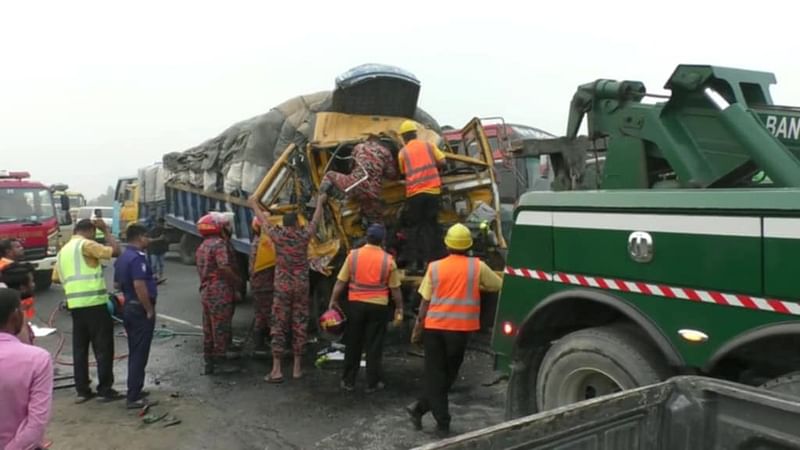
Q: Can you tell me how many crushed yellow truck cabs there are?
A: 1